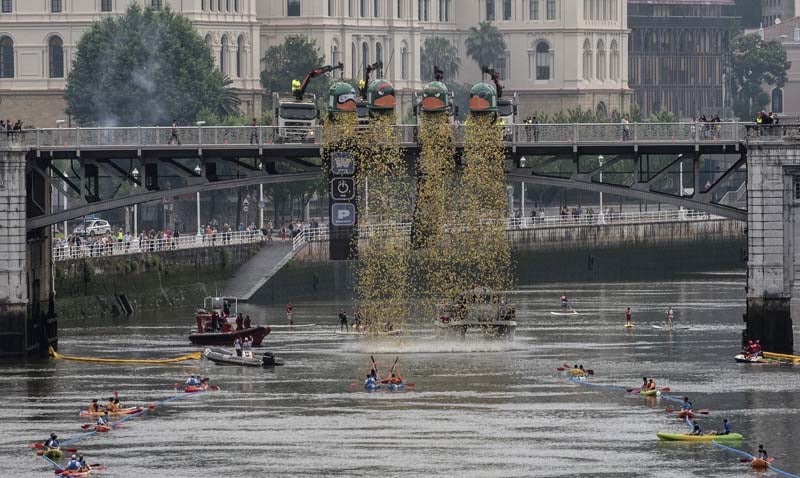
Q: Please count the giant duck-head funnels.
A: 4